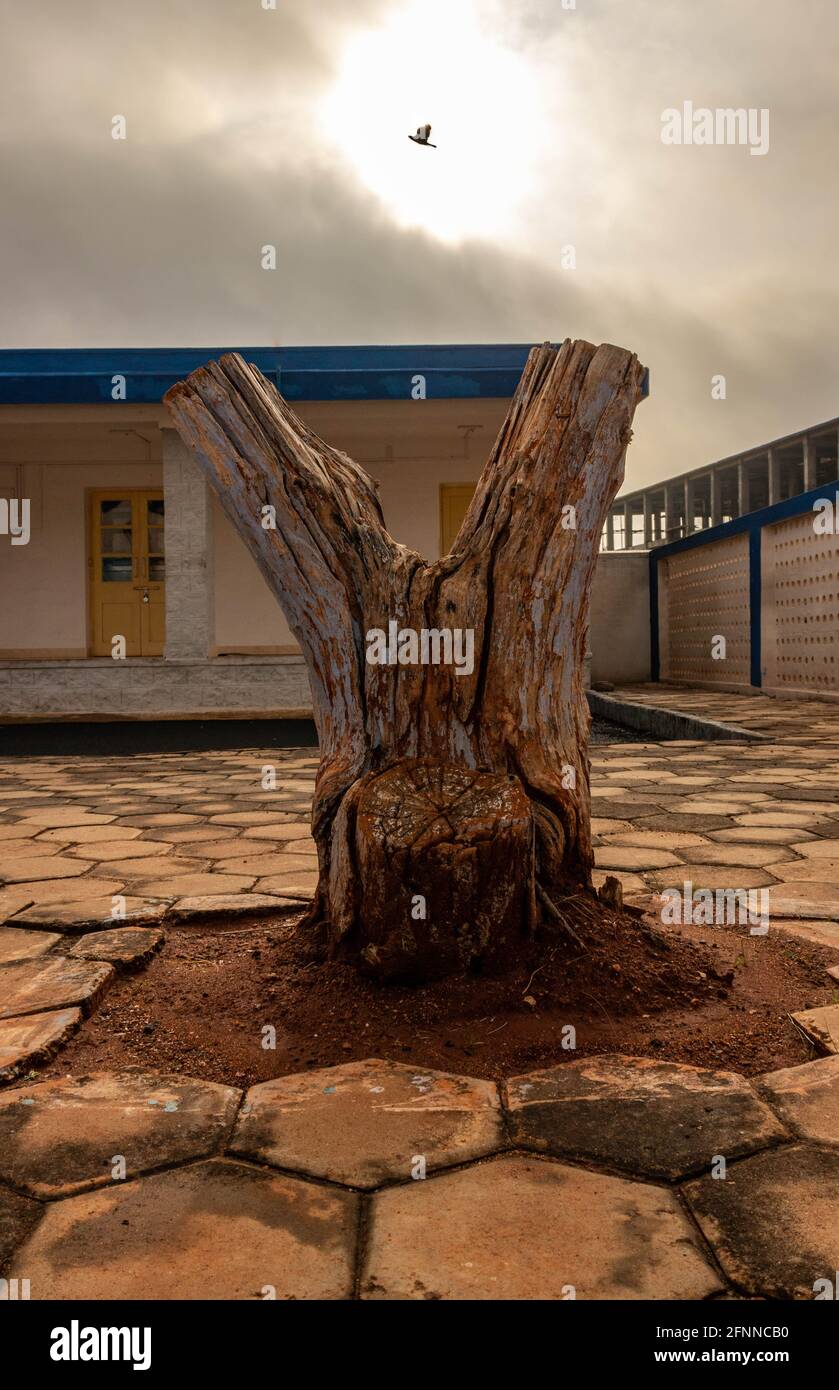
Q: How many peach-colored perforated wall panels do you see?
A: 2